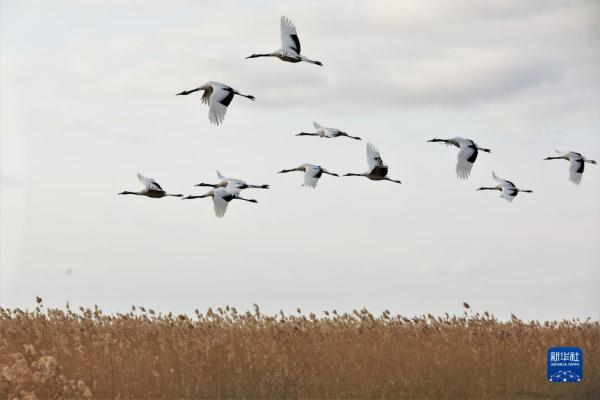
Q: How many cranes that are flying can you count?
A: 11